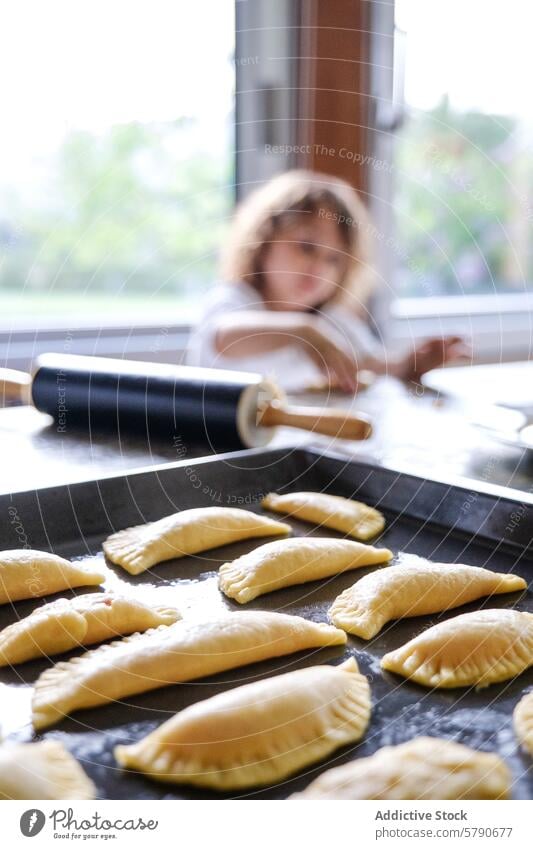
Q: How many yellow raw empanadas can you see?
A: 12